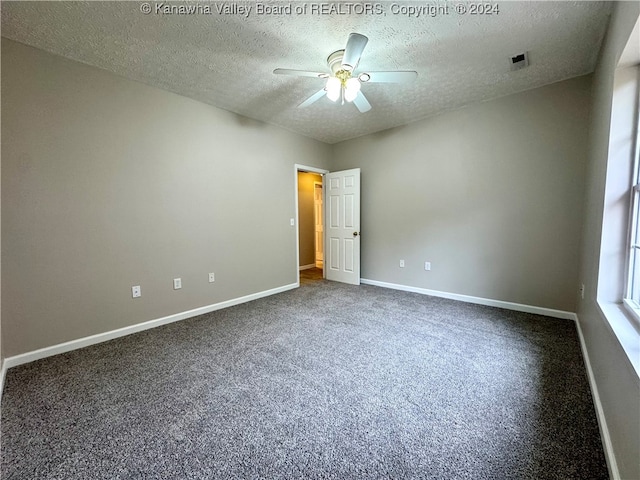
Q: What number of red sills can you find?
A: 0